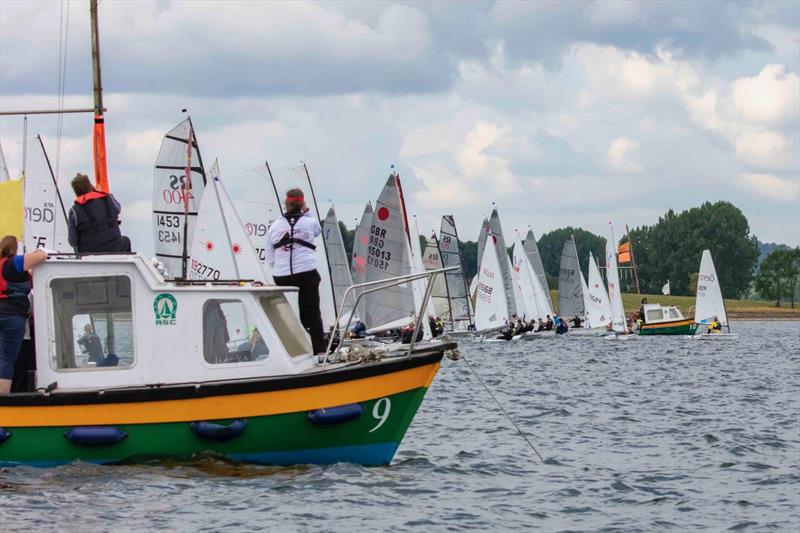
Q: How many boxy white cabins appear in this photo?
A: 2